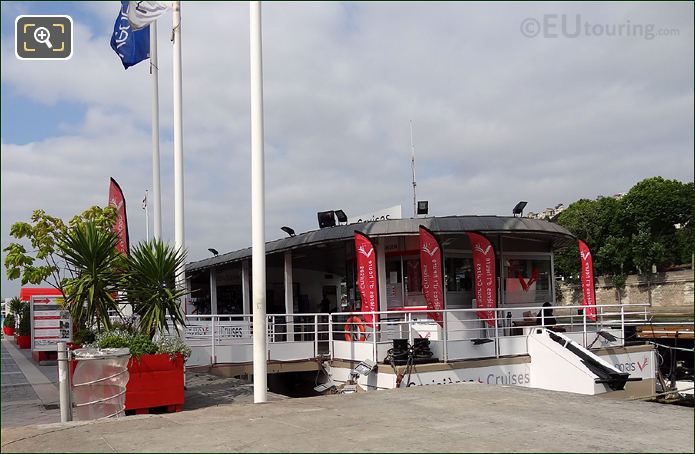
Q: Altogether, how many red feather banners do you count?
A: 5